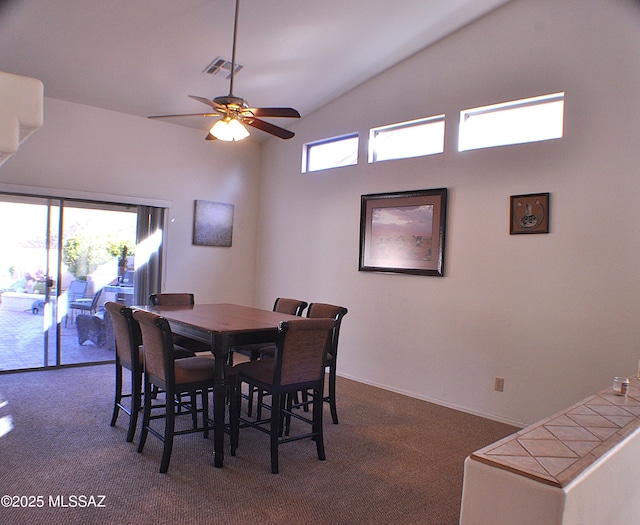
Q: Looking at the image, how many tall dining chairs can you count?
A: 6